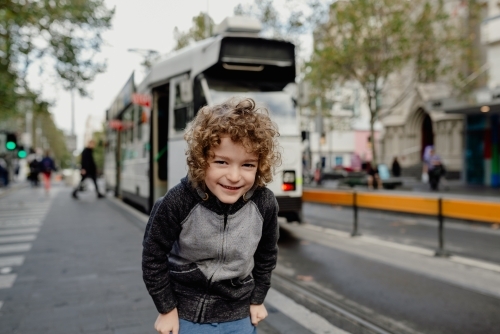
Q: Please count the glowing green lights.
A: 2